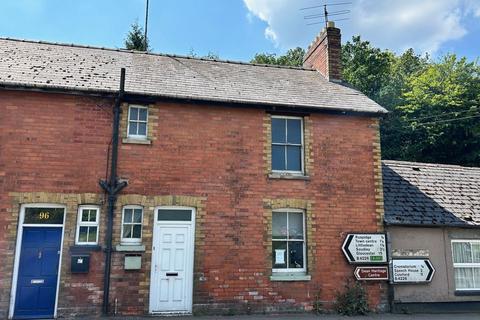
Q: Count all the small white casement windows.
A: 3